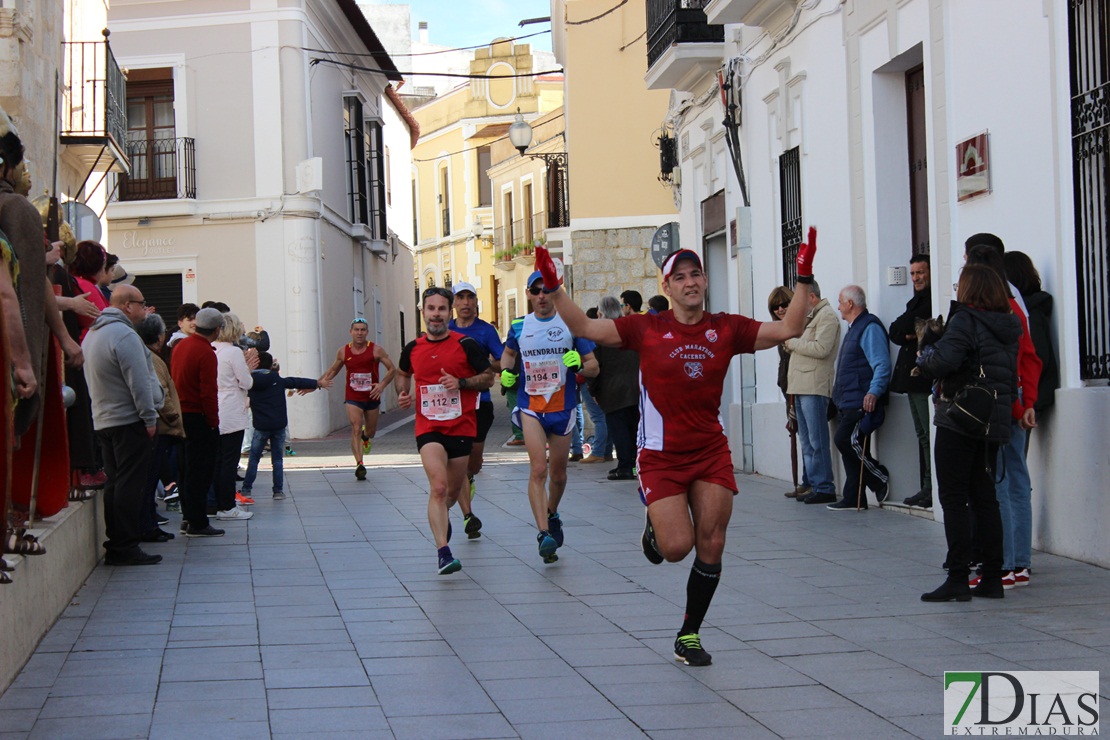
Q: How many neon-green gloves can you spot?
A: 2